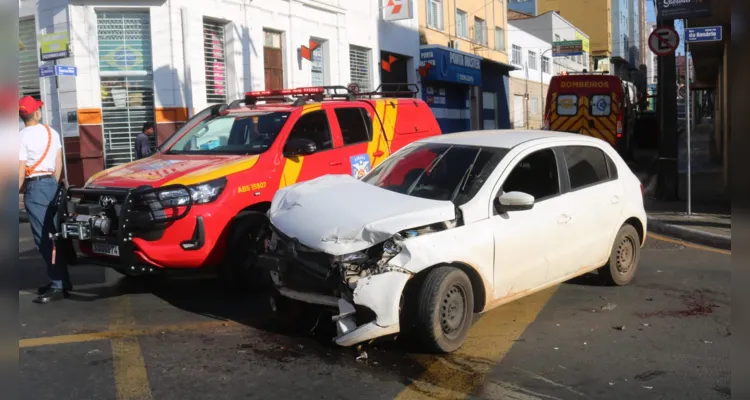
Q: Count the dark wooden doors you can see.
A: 1